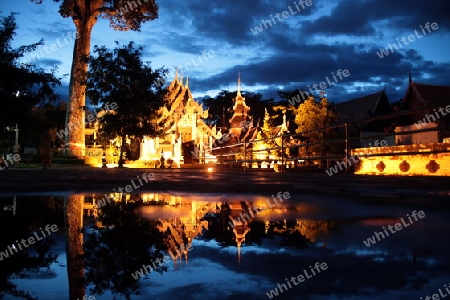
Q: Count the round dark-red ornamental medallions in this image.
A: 3